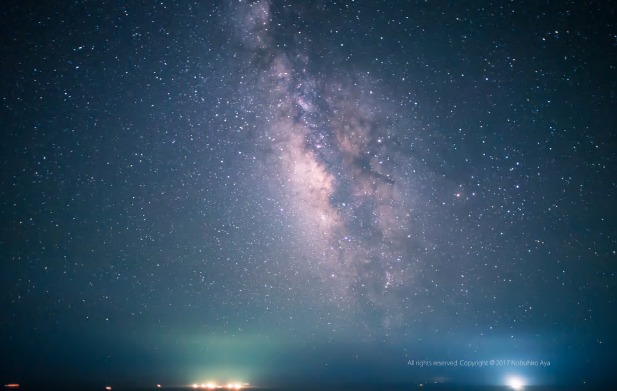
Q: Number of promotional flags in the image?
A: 0